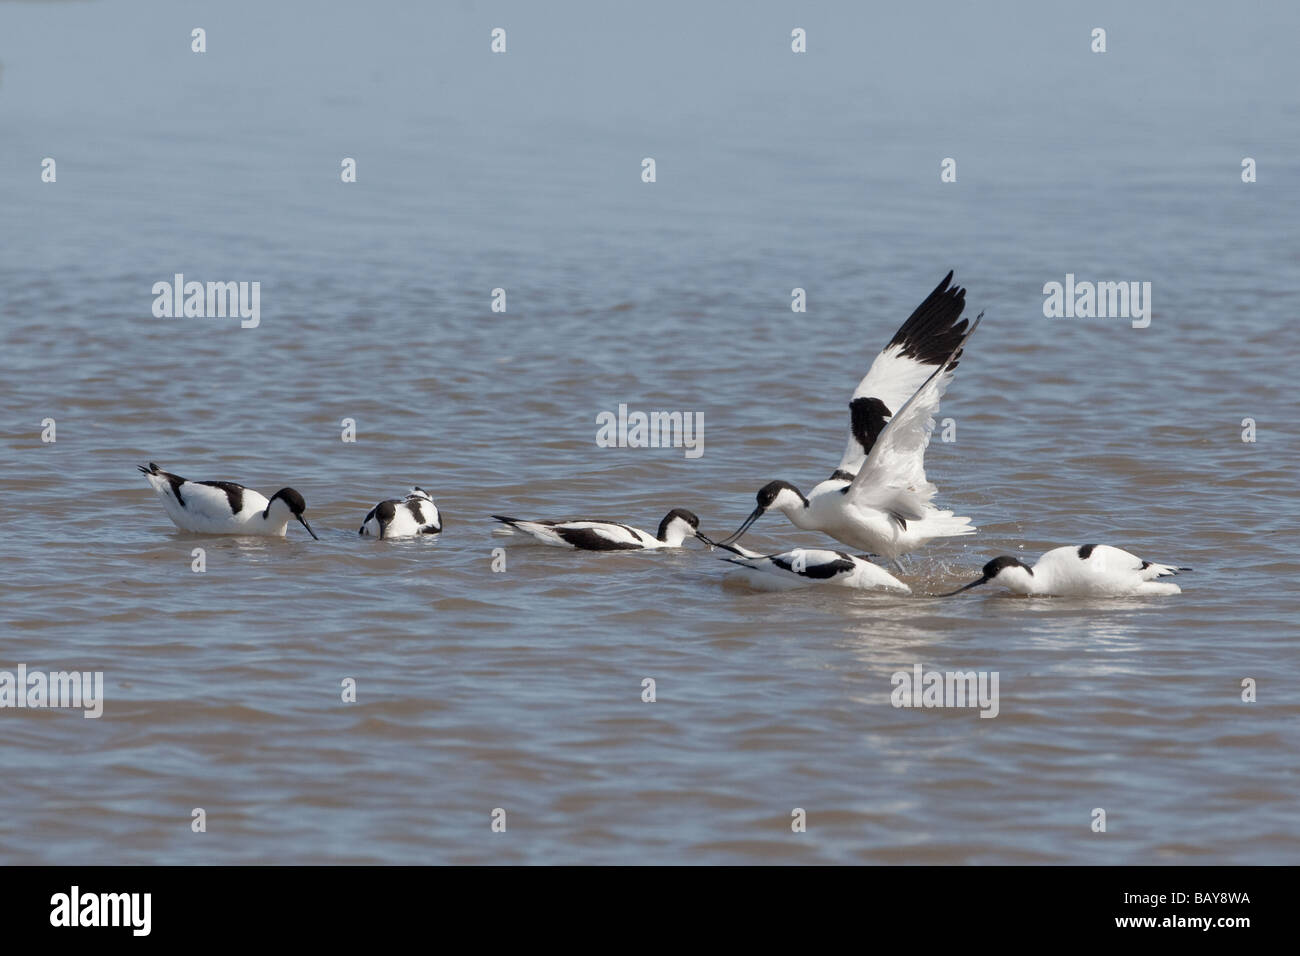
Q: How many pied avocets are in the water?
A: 6